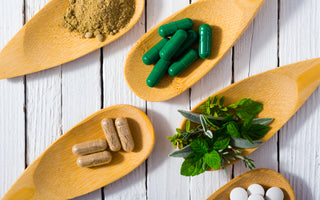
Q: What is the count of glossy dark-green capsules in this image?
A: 7